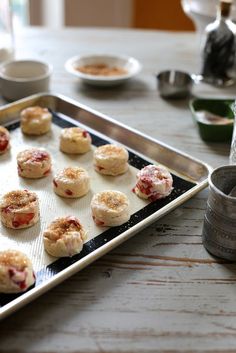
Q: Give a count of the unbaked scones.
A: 11